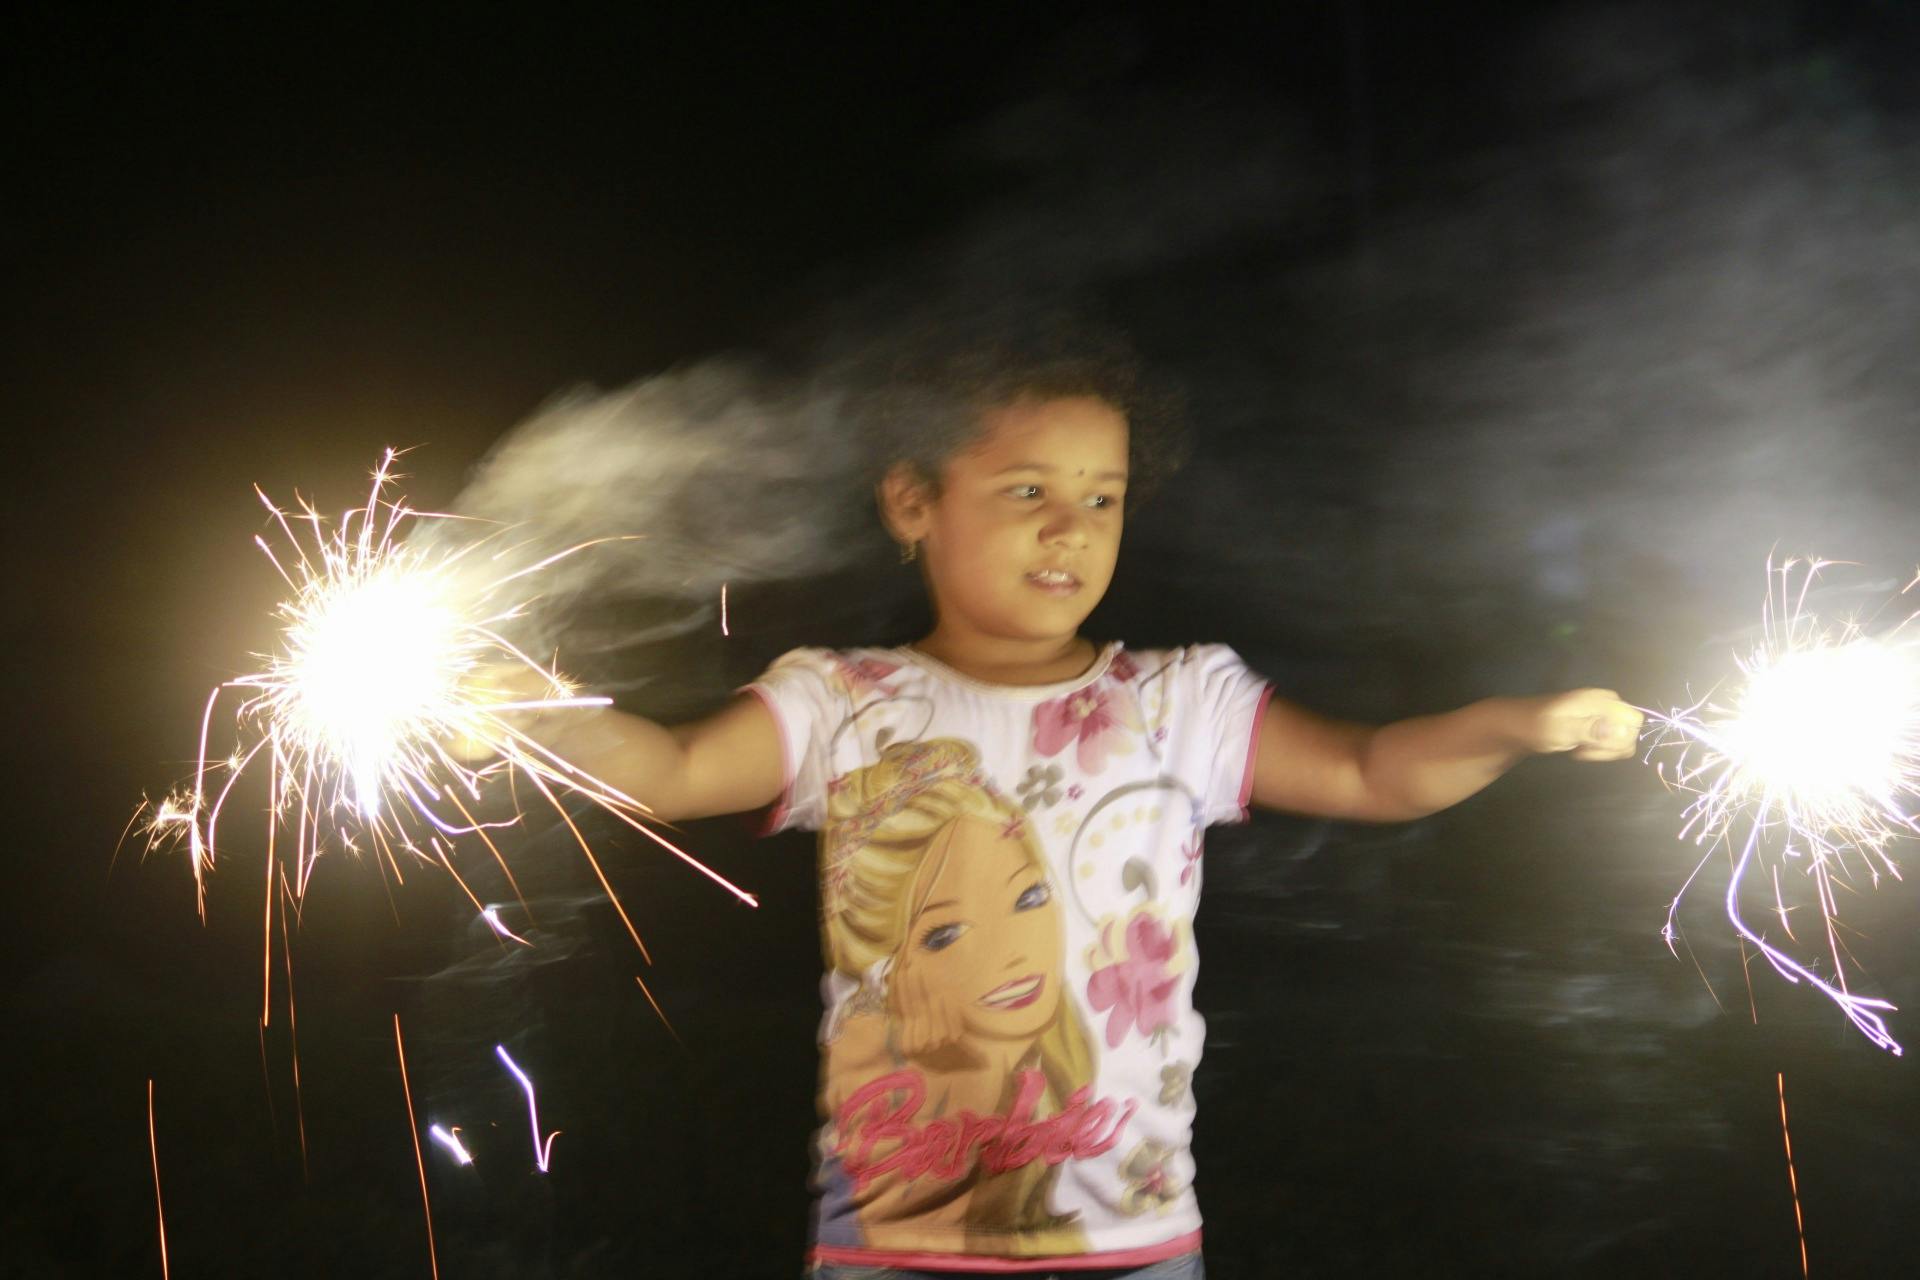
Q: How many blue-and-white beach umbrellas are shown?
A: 0